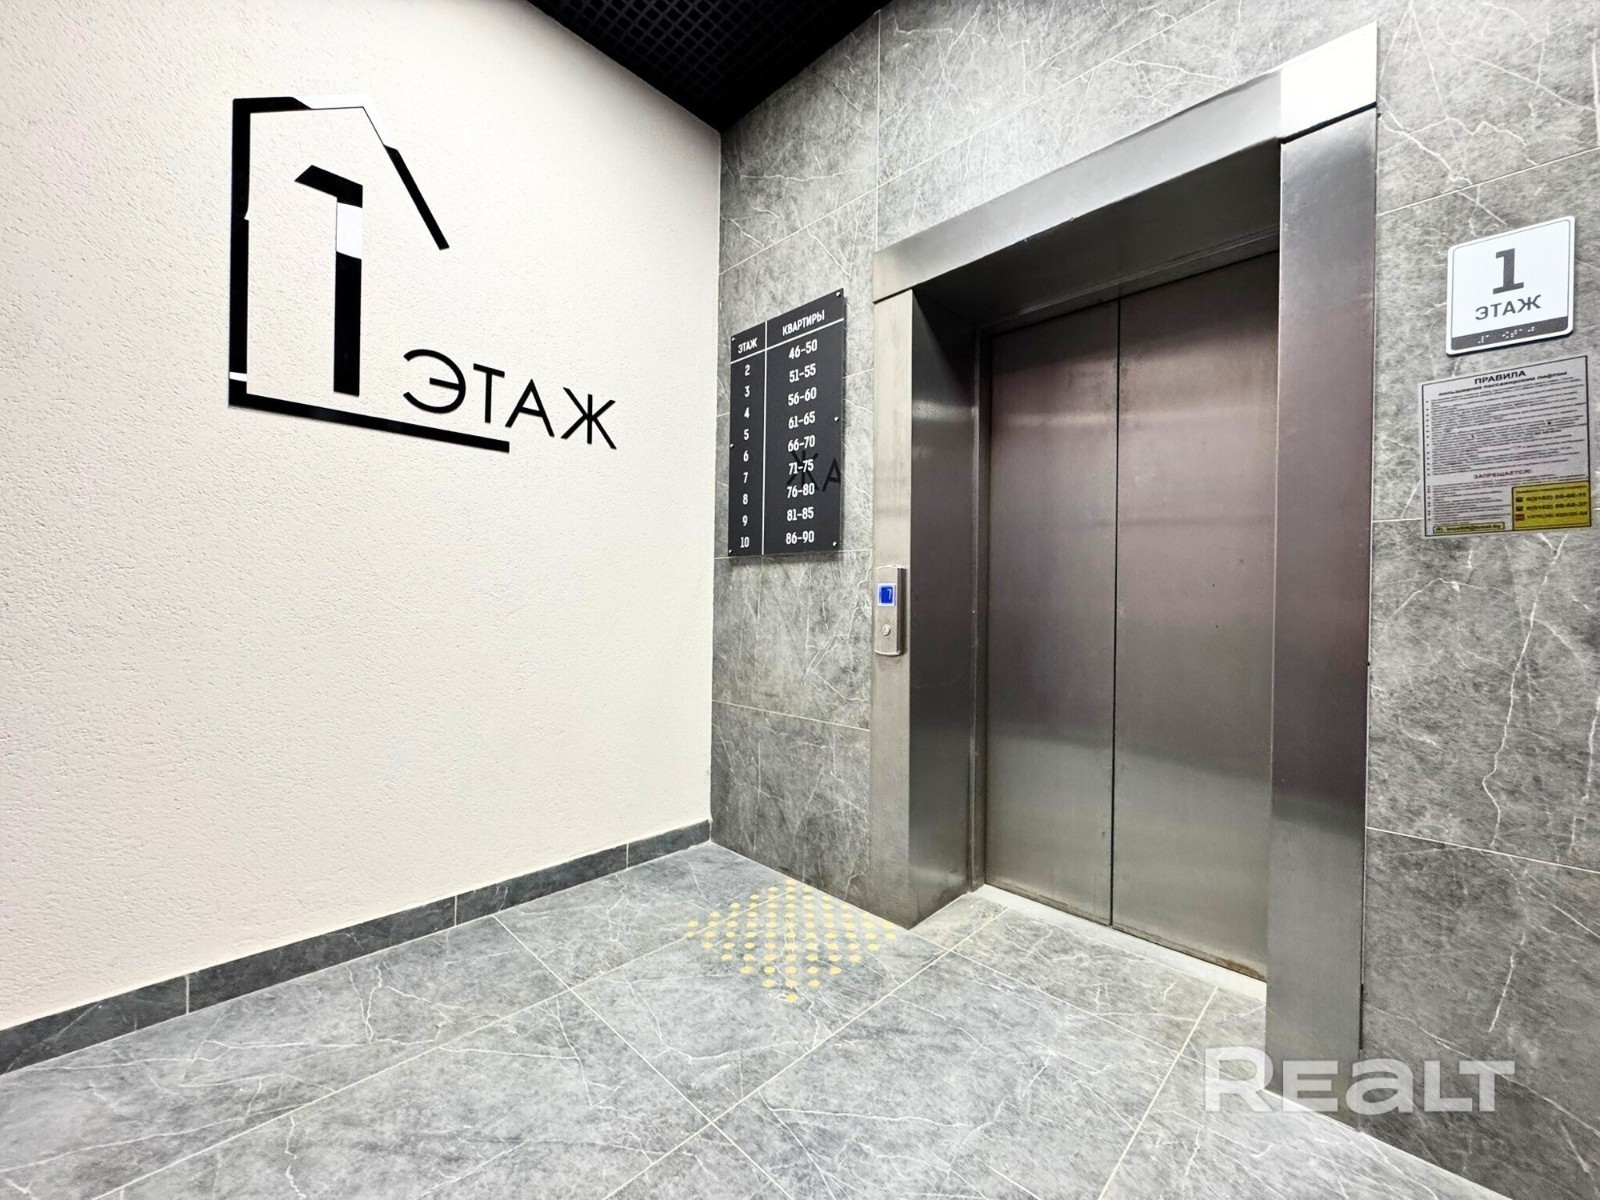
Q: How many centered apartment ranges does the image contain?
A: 9